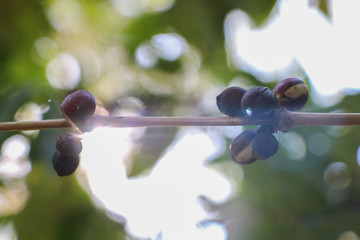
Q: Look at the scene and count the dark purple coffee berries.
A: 8